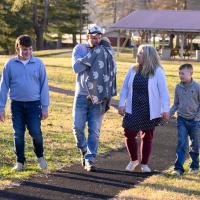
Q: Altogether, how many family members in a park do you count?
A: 5